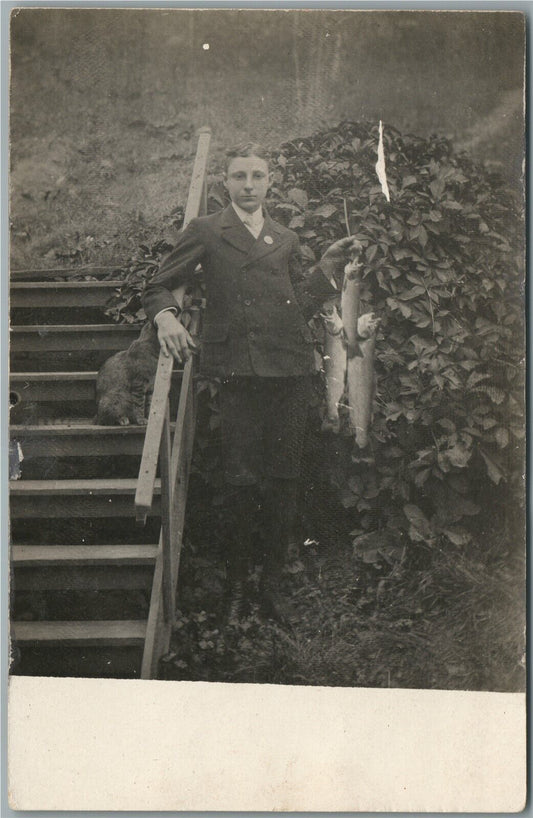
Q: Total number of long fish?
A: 3